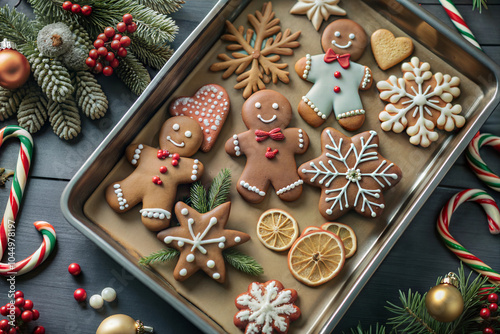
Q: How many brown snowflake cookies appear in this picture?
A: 1